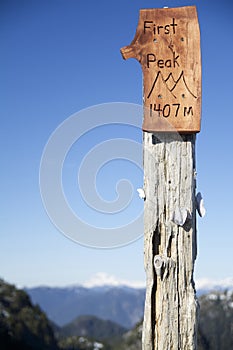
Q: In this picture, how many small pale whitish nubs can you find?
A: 3